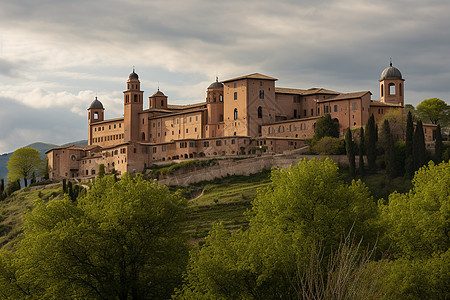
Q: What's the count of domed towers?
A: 5